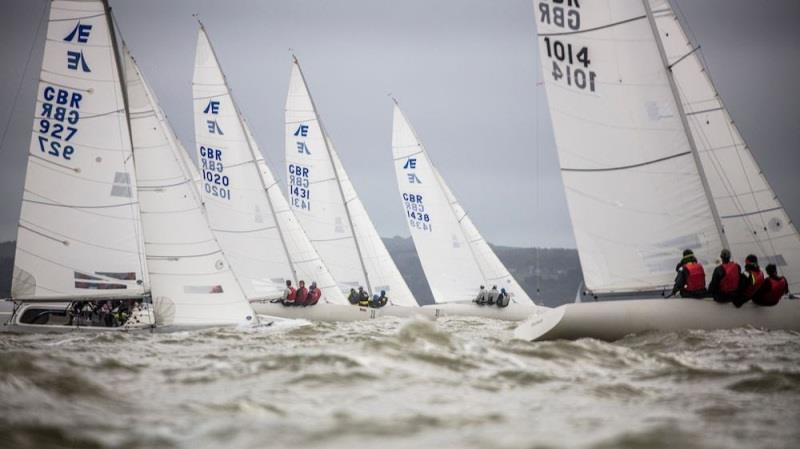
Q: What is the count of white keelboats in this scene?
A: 5